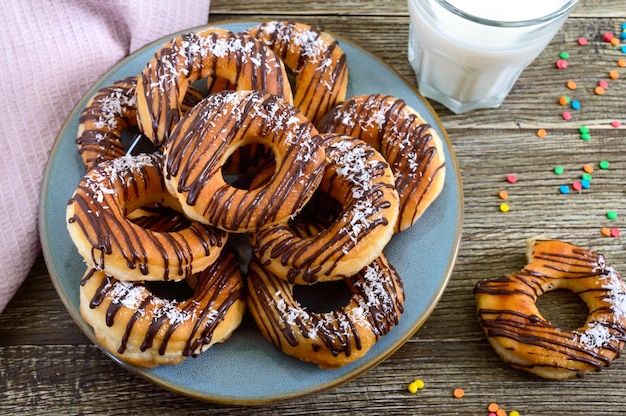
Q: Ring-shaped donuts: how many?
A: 10